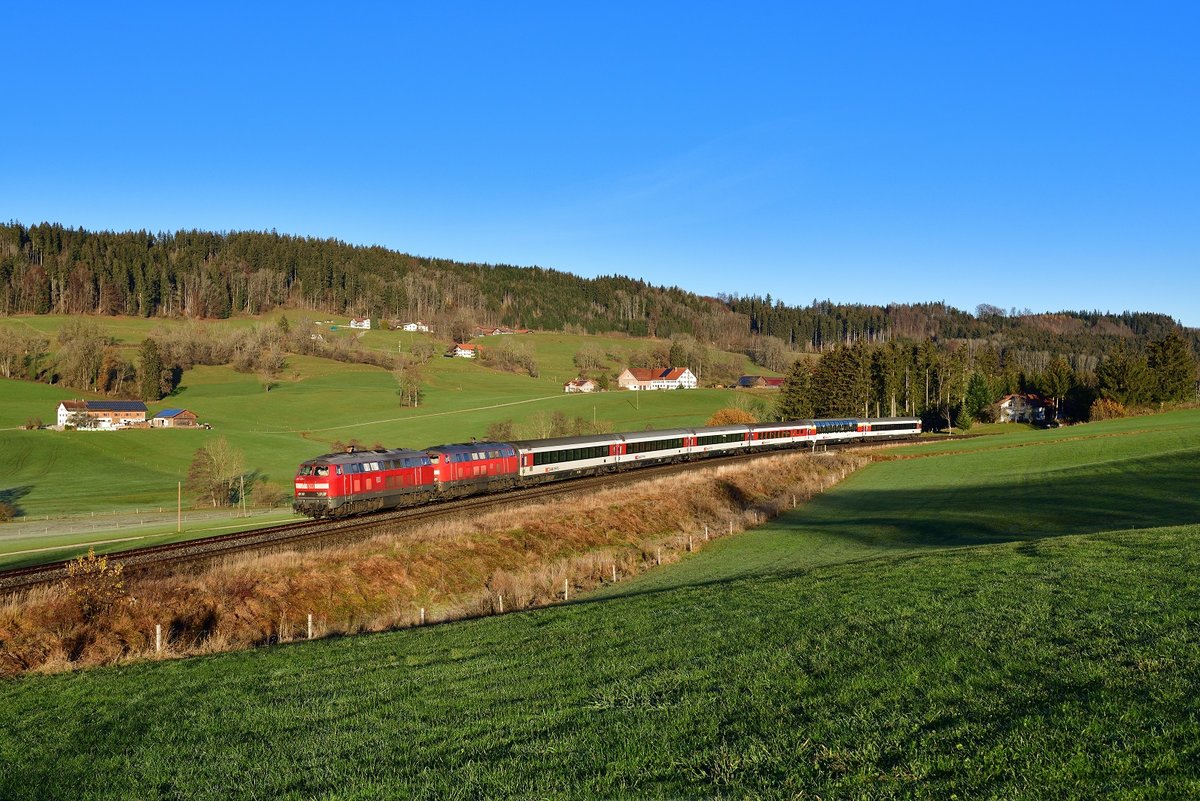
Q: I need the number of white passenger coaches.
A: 6